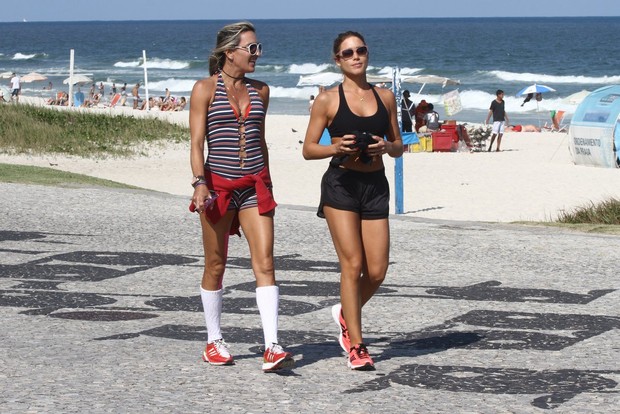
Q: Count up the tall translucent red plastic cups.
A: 0